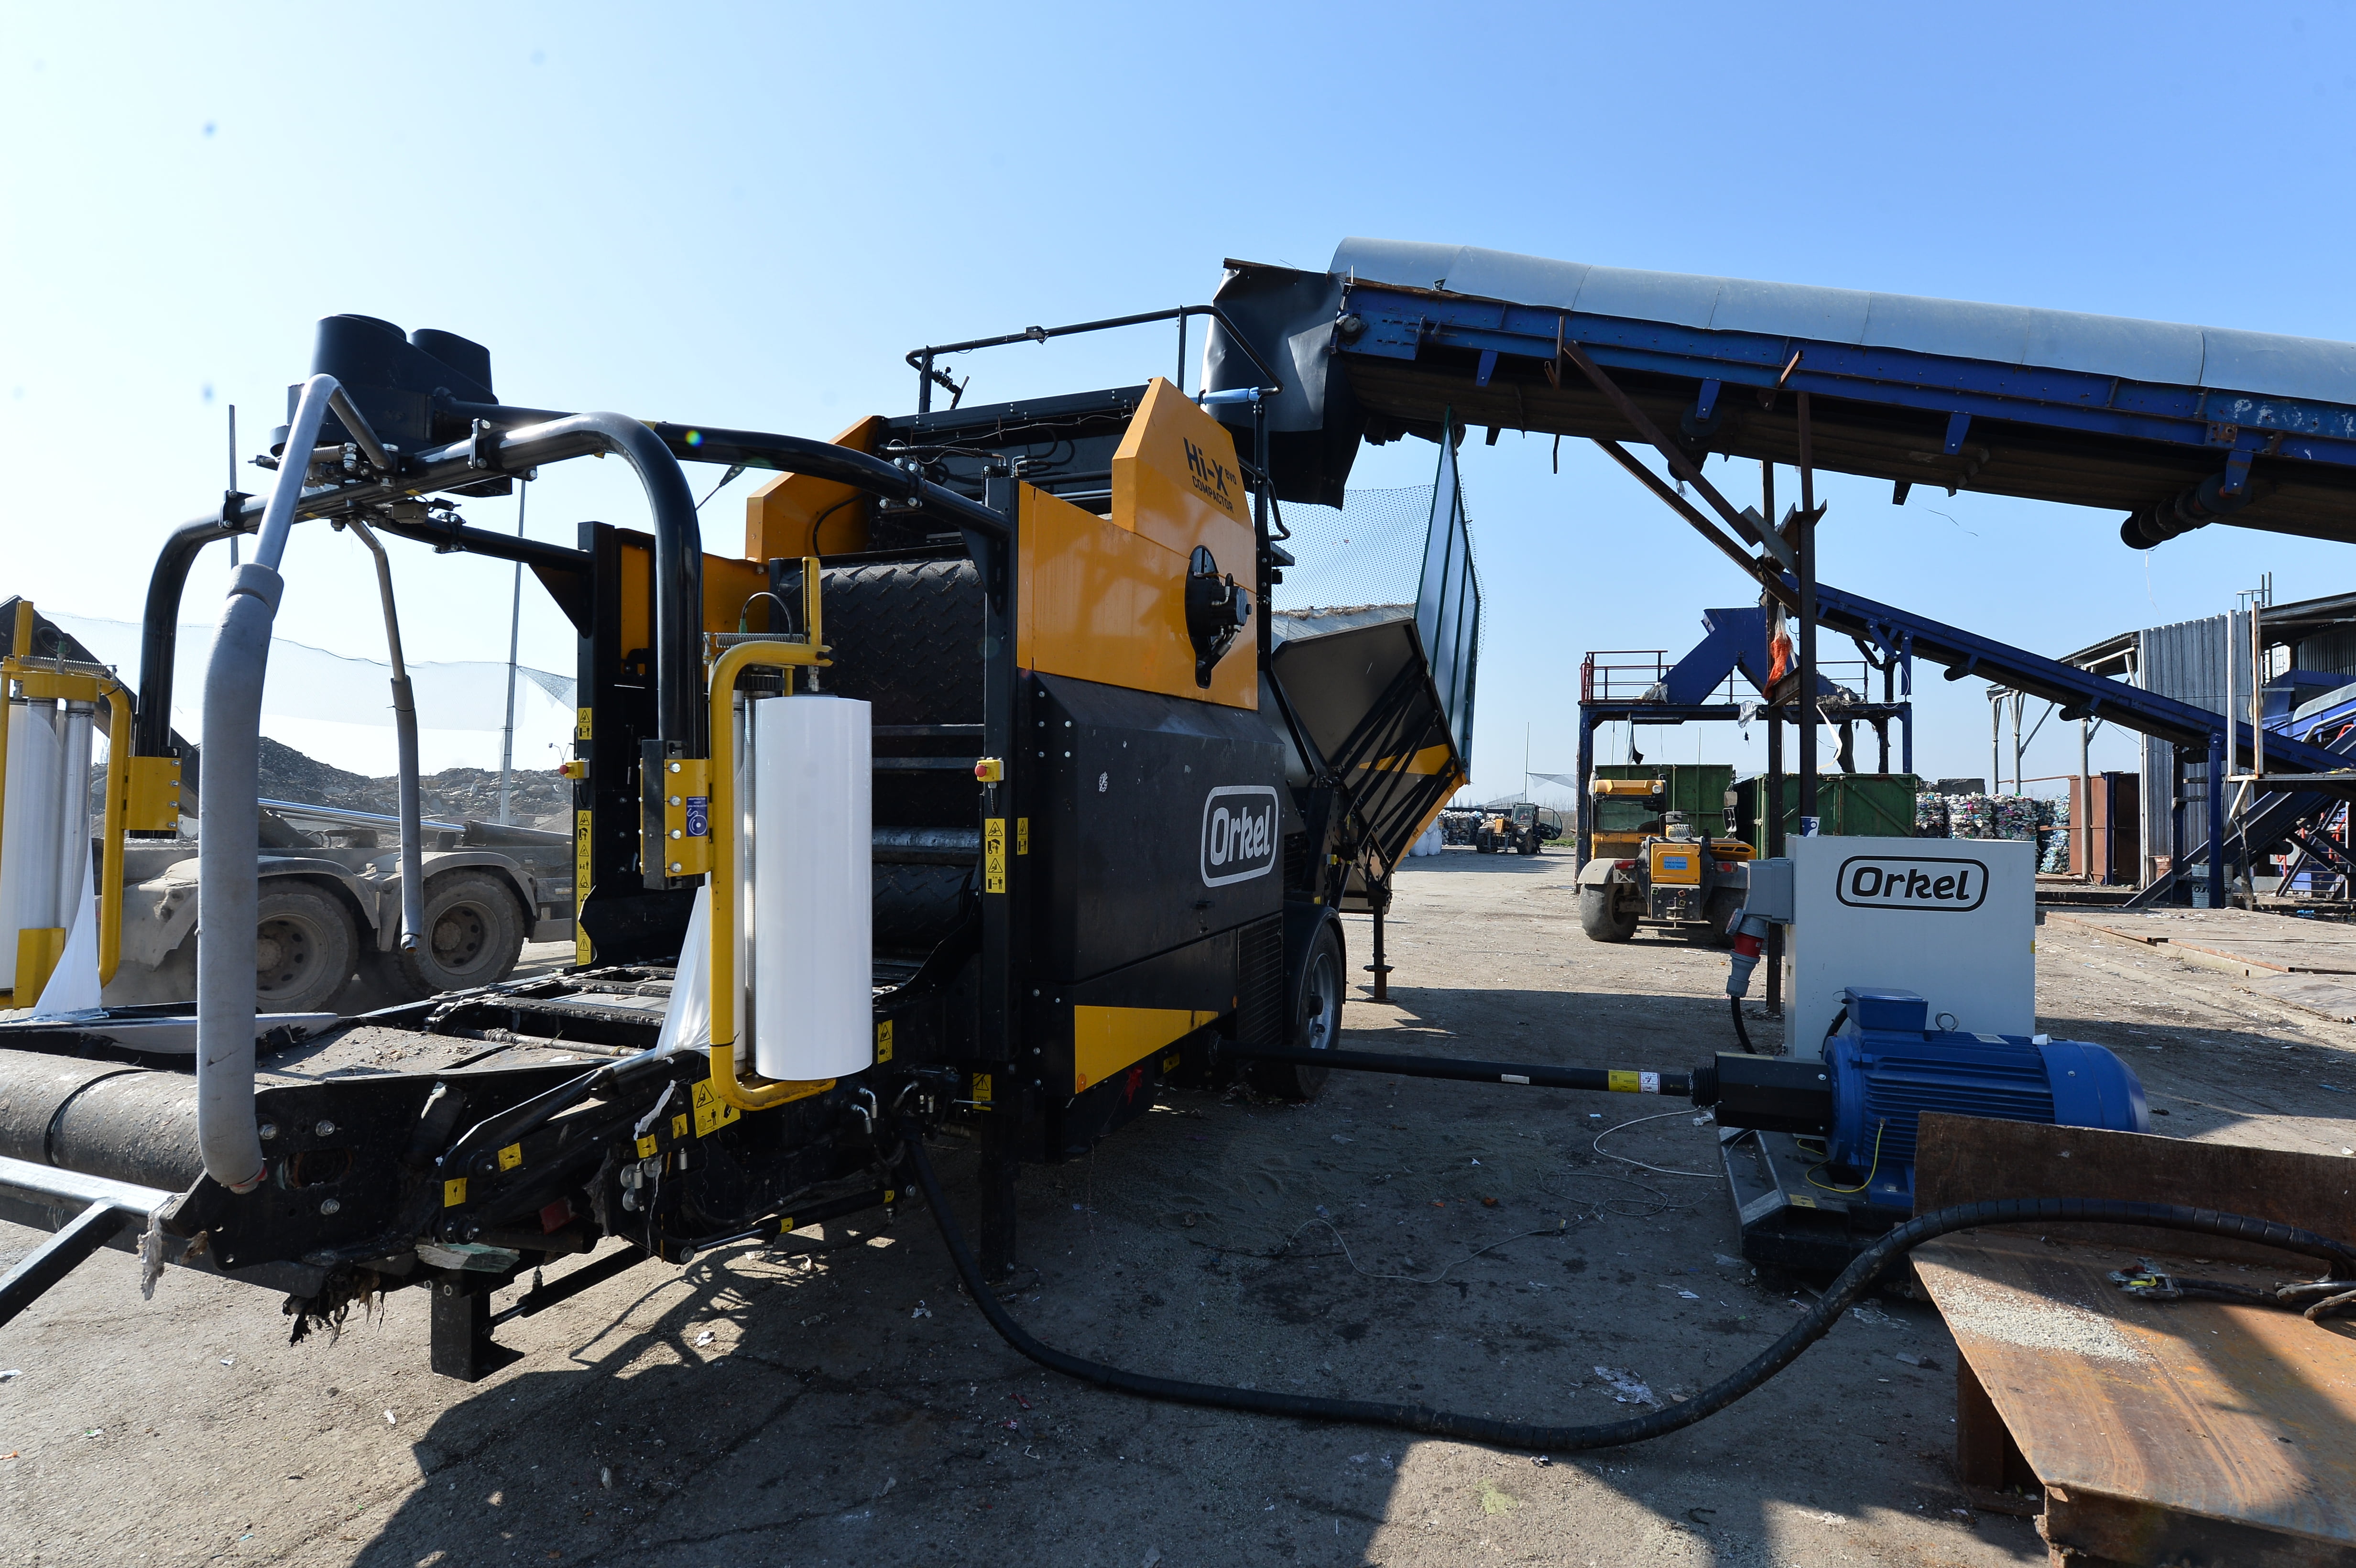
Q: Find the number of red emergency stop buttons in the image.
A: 2